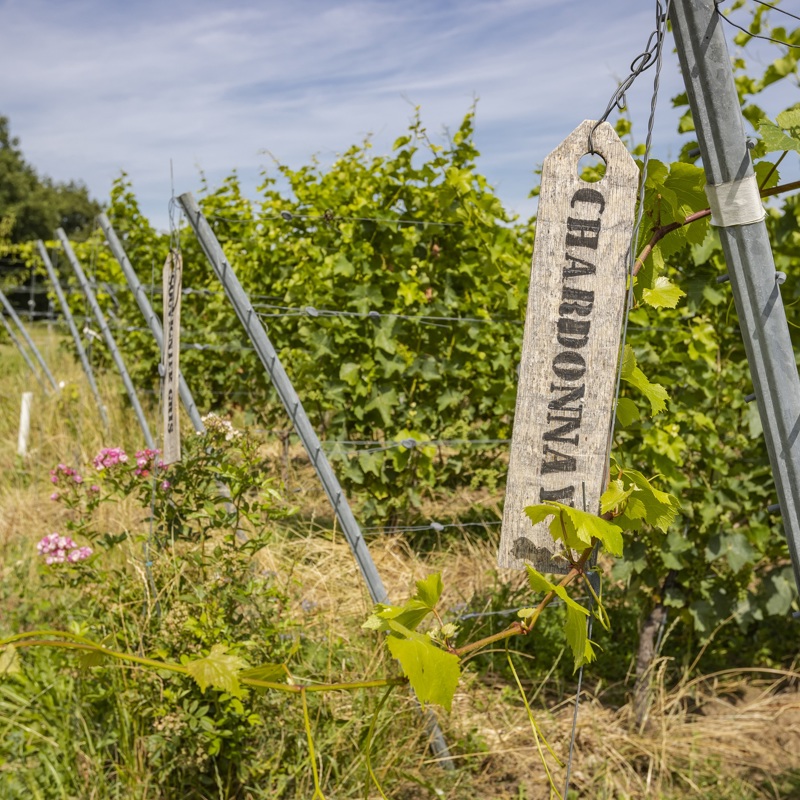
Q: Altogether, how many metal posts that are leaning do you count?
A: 7